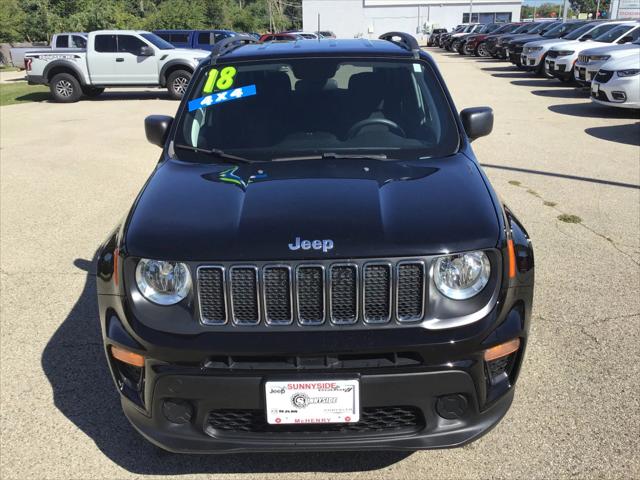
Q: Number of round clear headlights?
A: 2